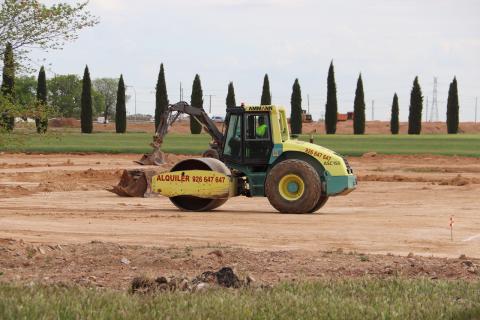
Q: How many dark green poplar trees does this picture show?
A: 14